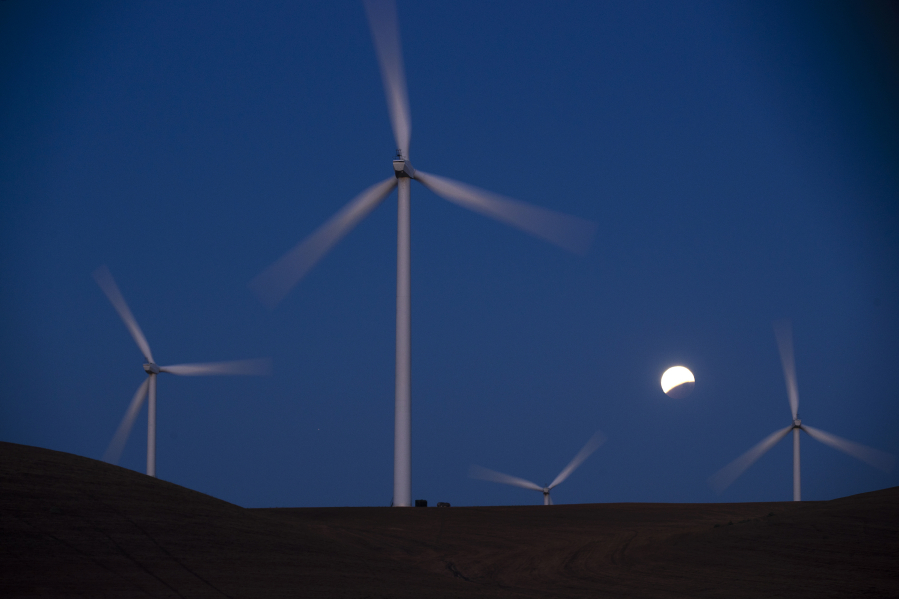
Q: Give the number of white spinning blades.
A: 11